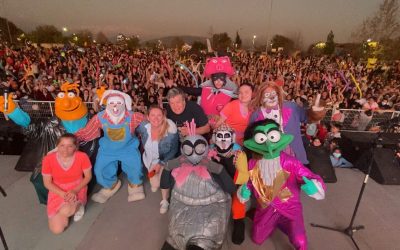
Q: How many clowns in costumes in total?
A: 7